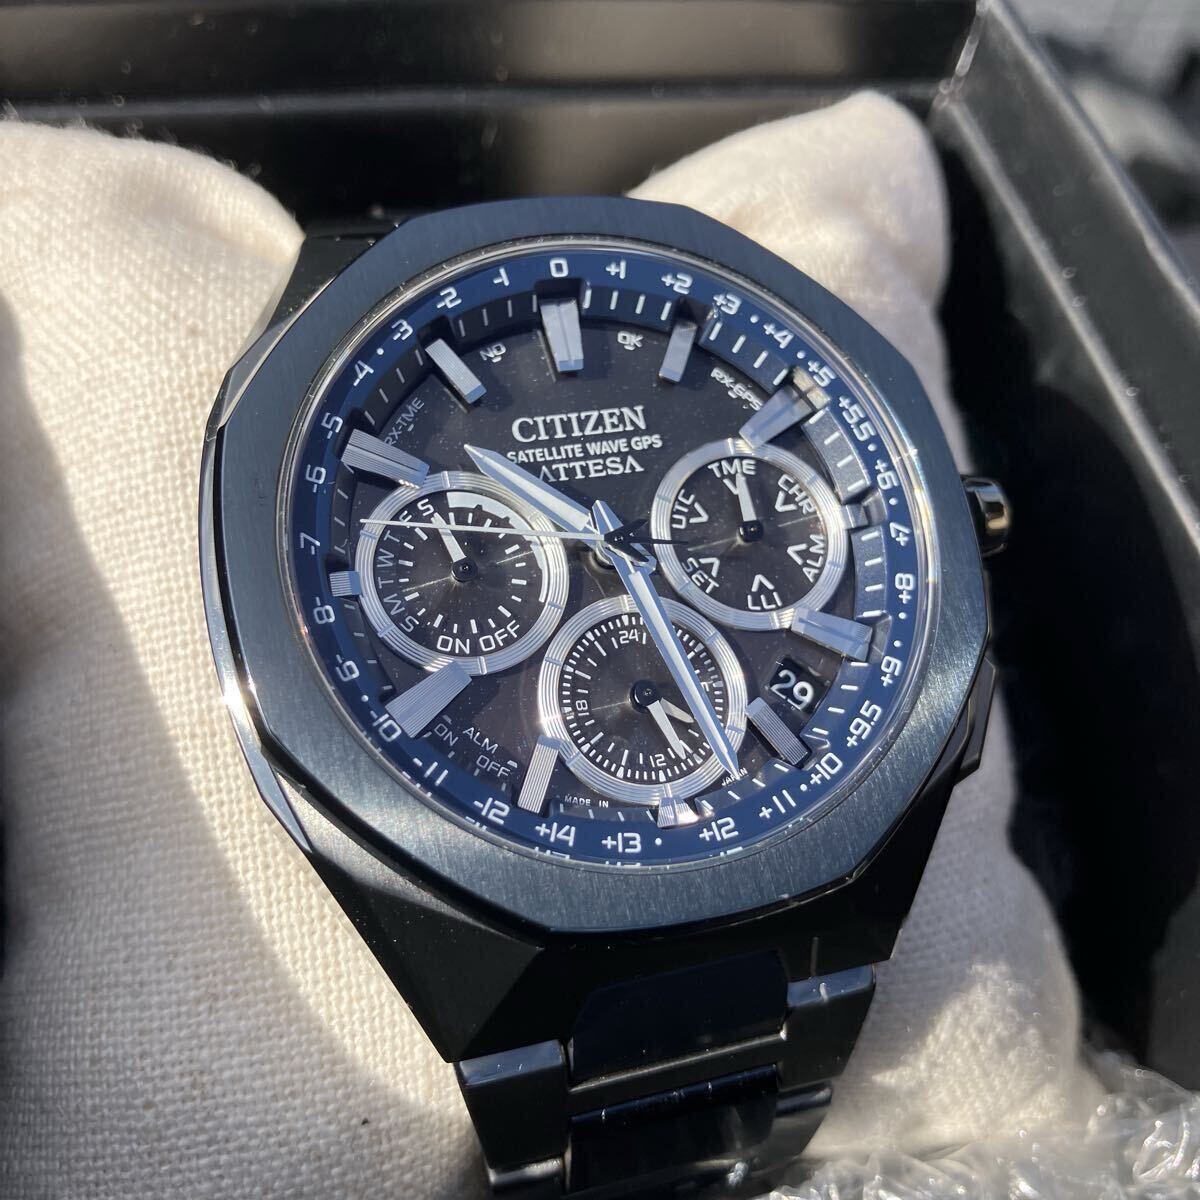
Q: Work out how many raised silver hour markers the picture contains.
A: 12